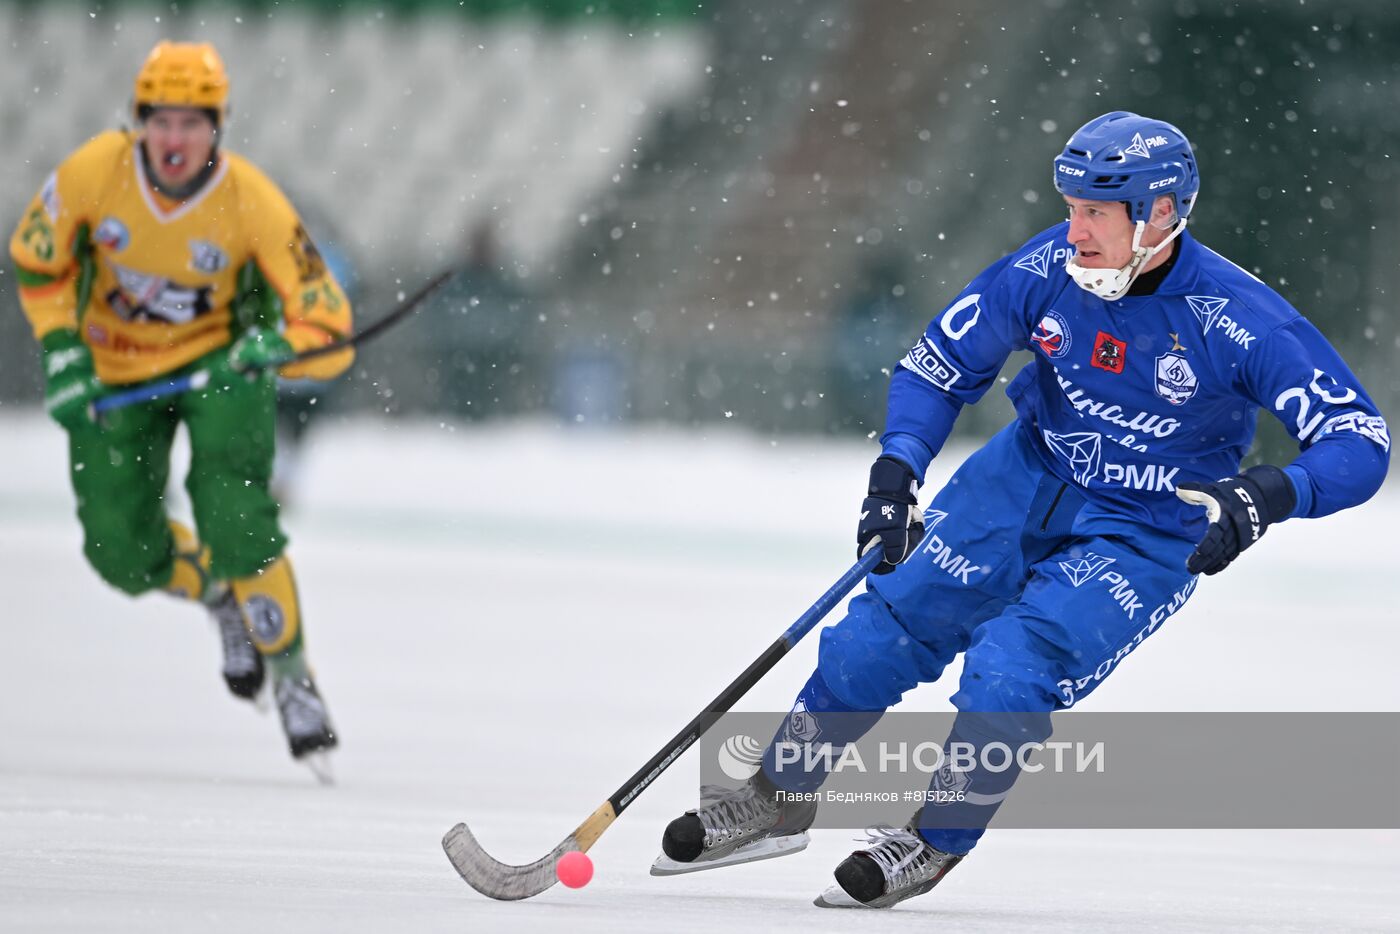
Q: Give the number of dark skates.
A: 4